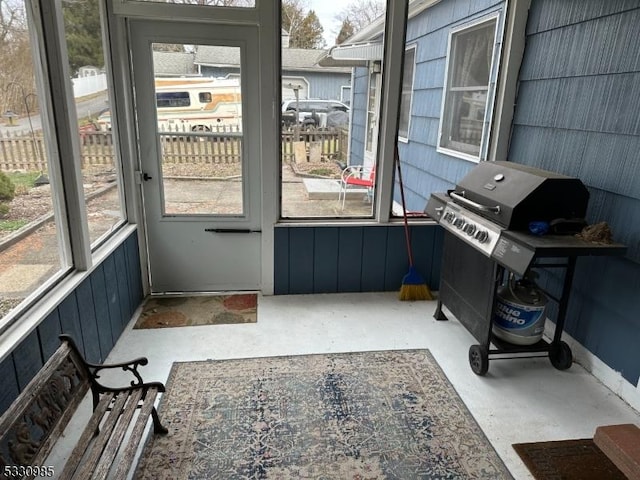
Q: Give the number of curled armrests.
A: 1